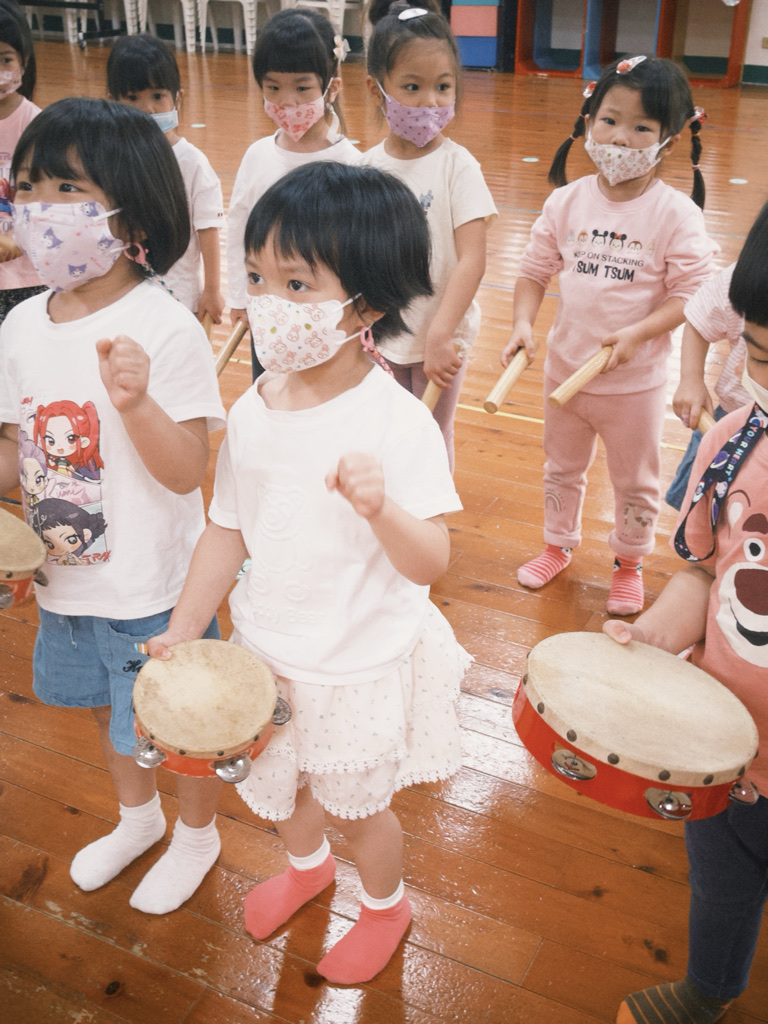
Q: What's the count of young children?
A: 9